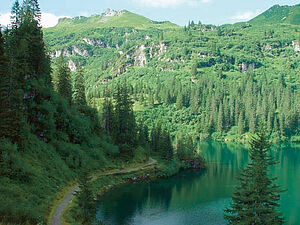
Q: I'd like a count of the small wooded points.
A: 1